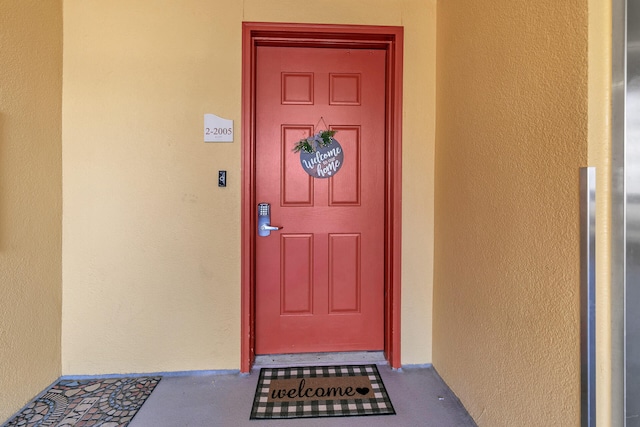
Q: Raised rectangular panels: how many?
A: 6